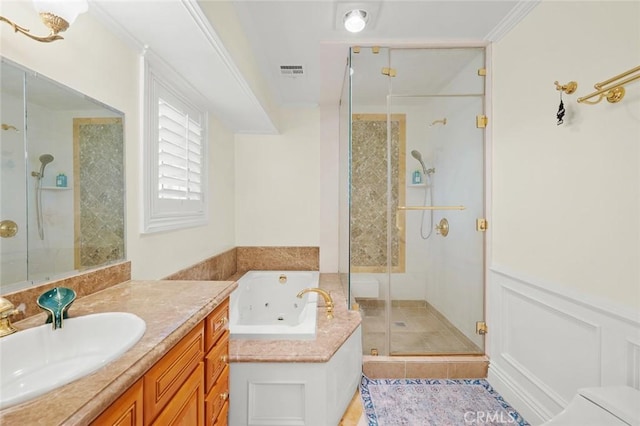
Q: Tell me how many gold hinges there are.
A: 3